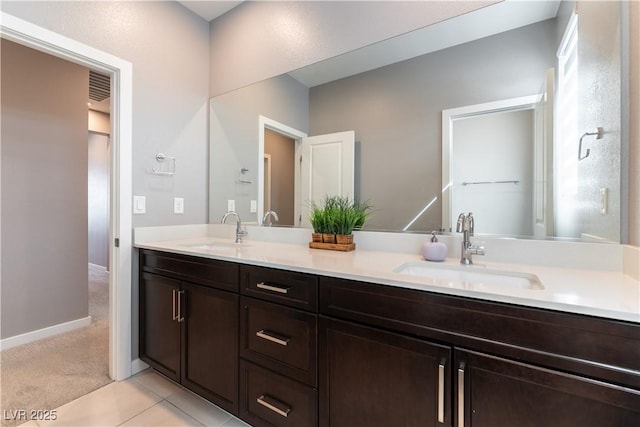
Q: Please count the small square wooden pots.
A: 3